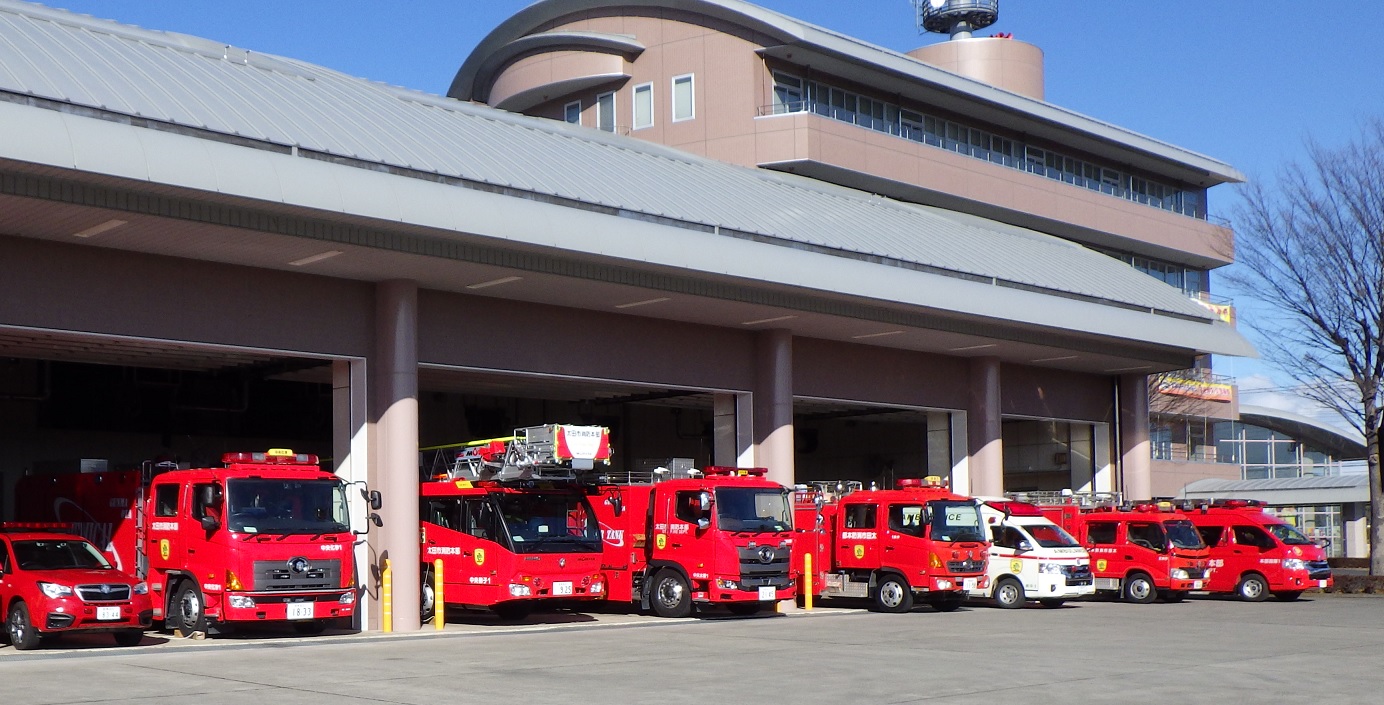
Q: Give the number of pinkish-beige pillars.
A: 4